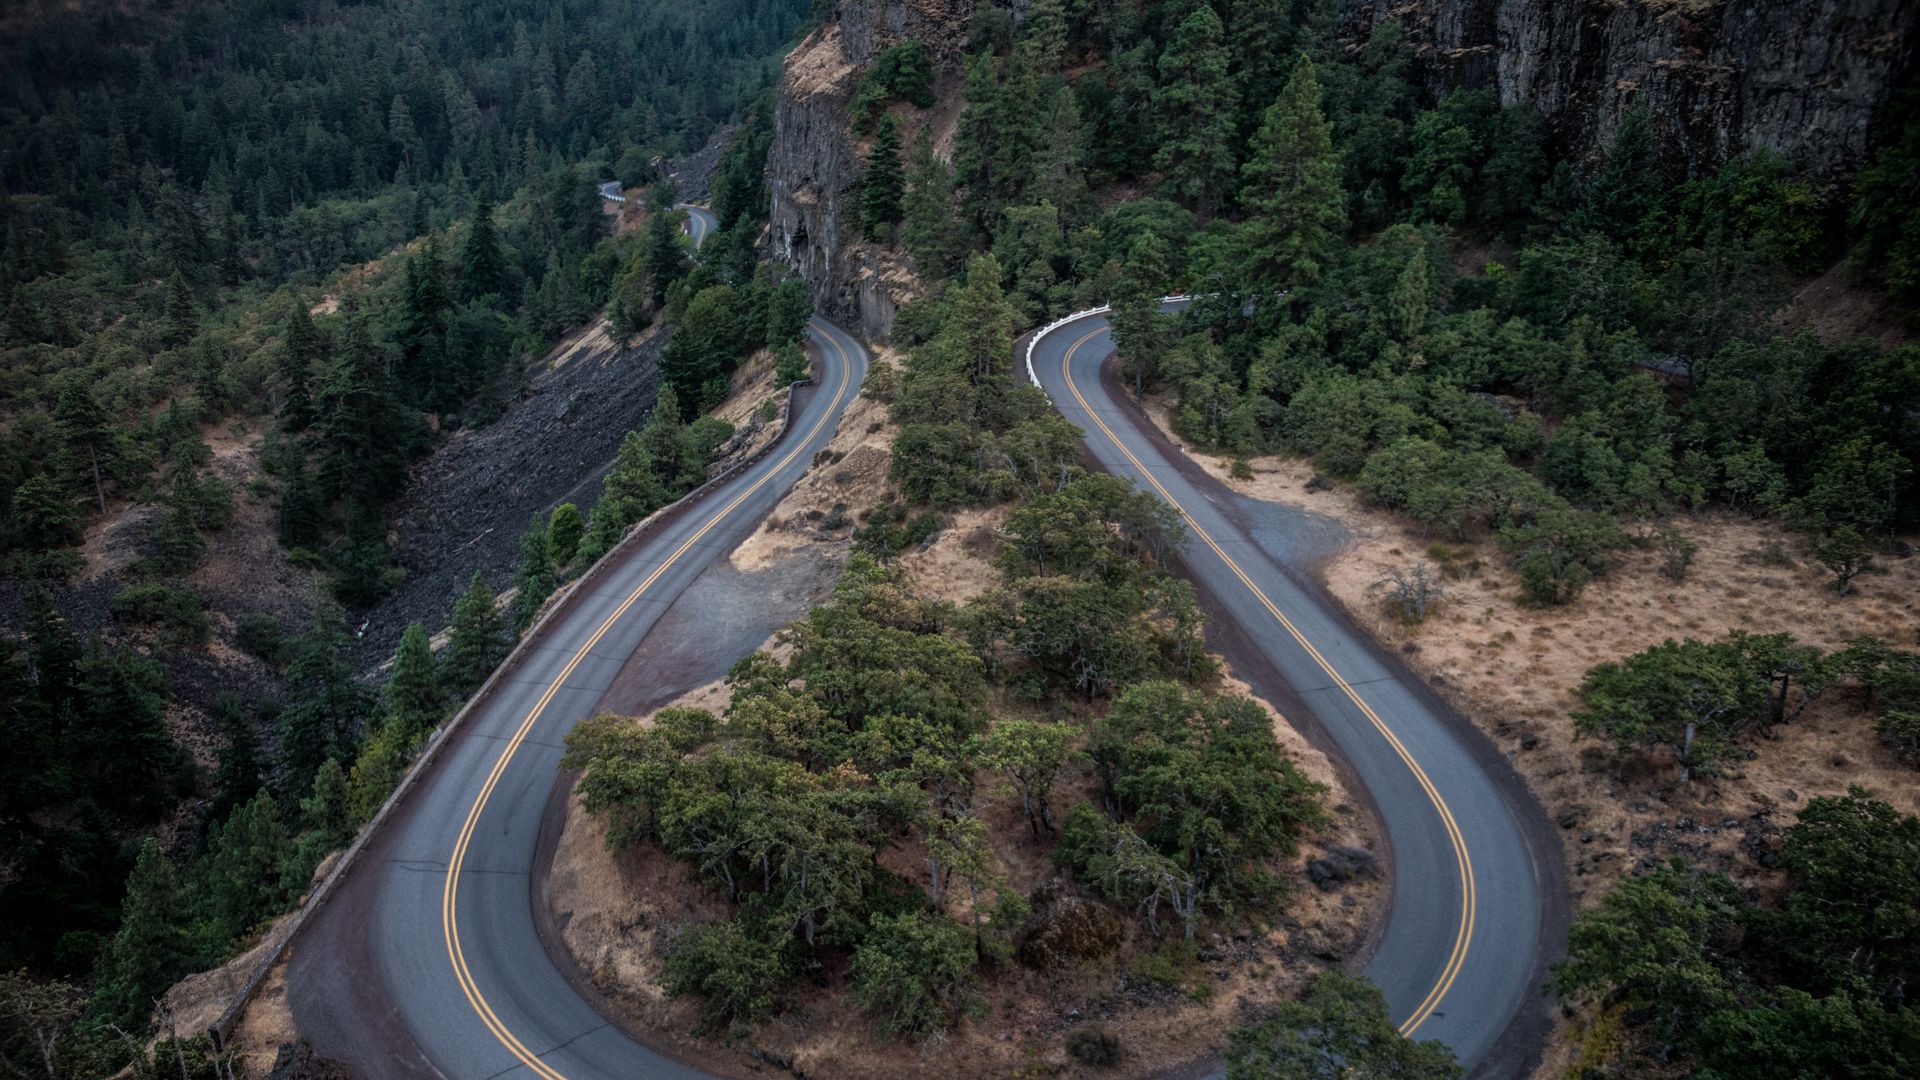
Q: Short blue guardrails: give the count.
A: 0